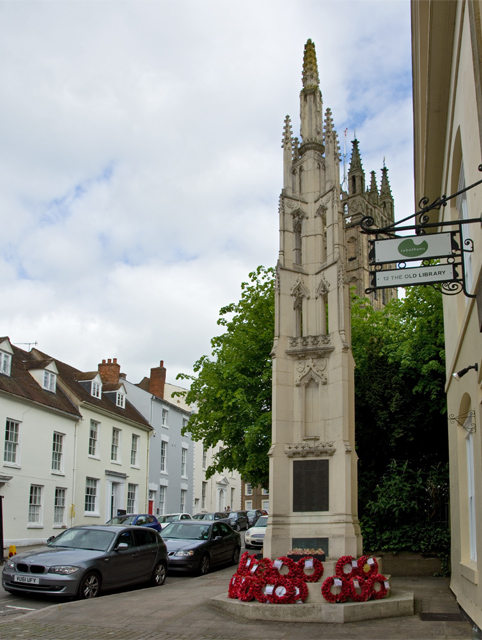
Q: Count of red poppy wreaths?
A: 15